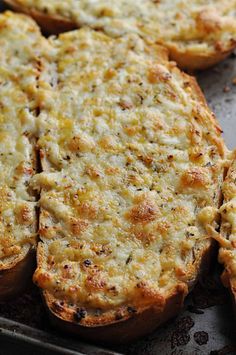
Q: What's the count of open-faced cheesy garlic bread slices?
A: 4